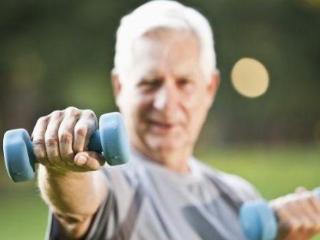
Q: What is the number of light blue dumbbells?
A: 2